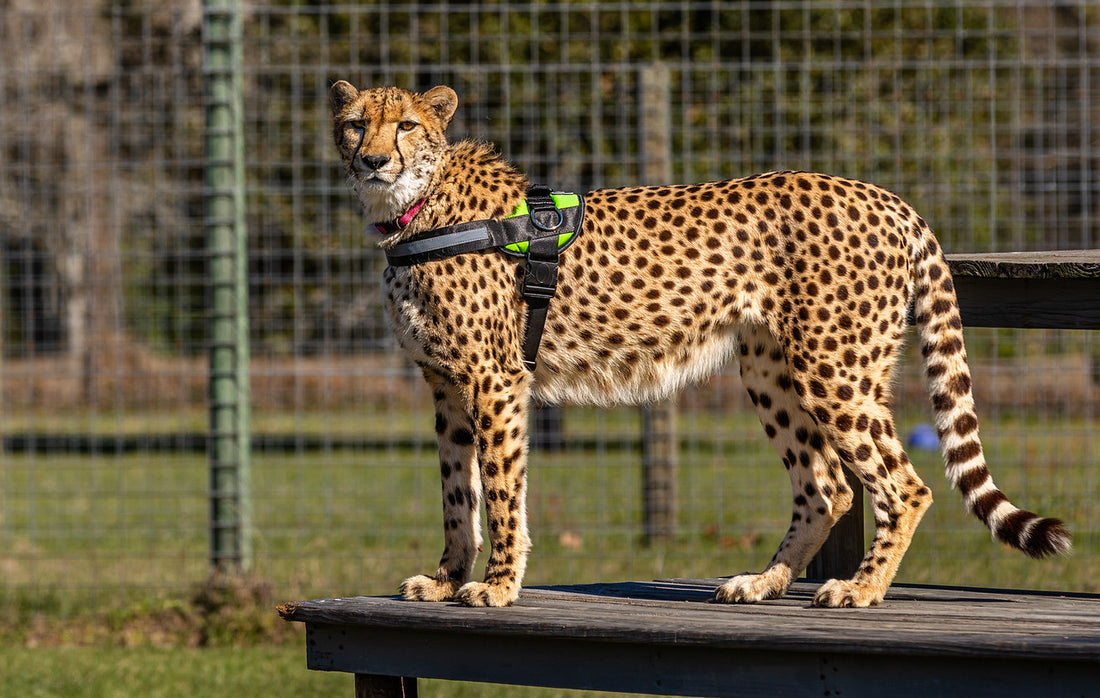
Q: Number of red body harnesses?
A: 0